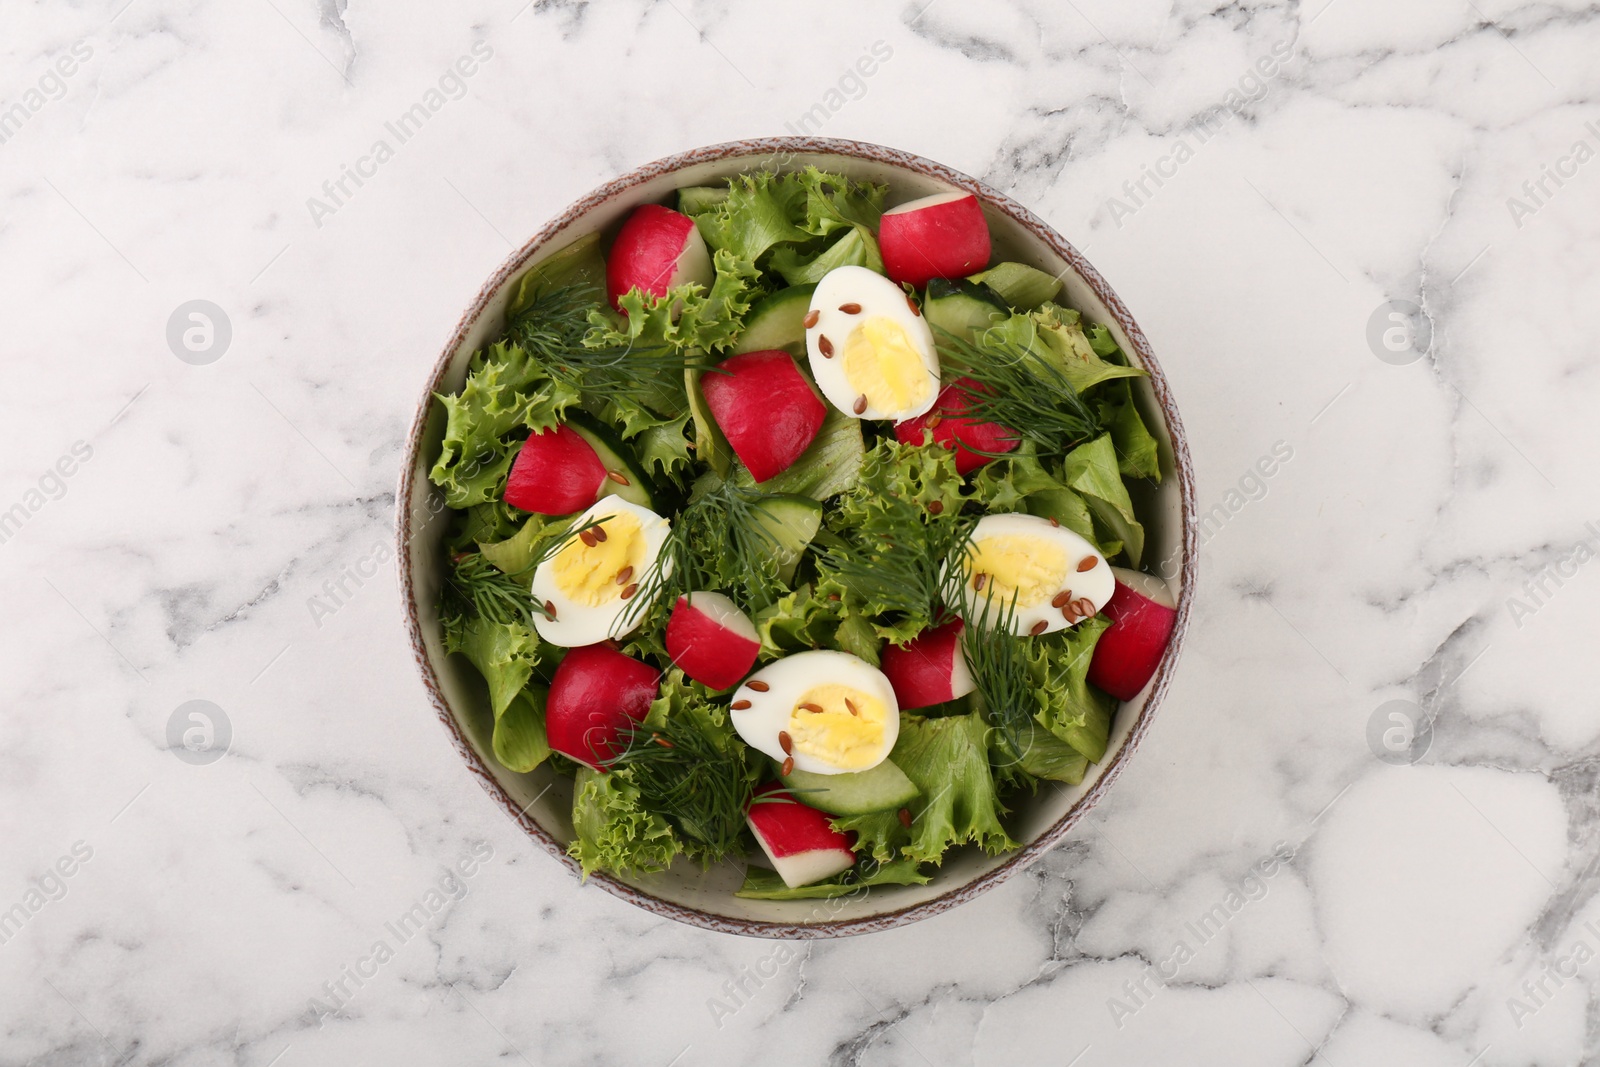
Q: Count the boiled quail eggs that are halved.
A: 4